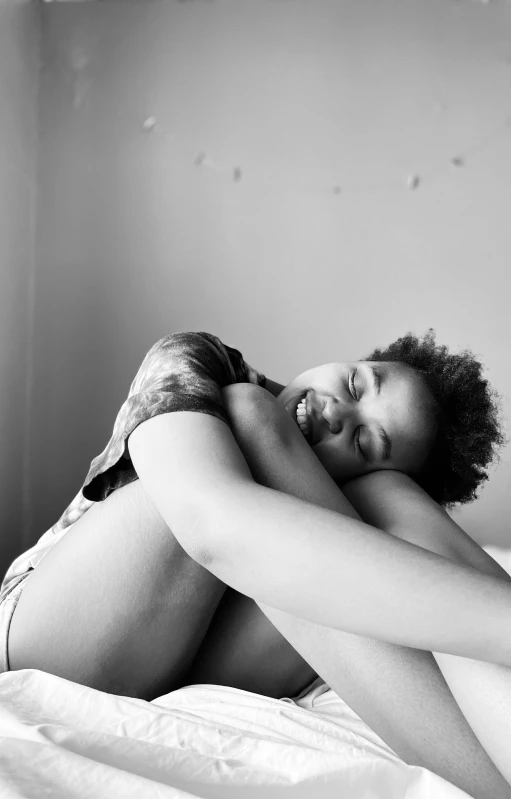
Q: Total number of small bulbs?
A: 6